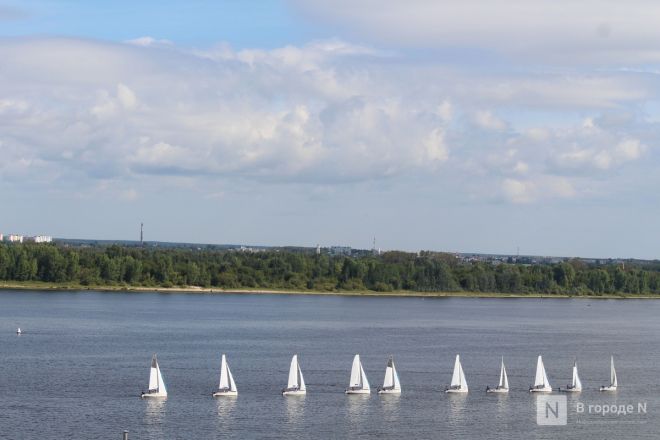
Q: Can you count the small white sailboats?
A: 10